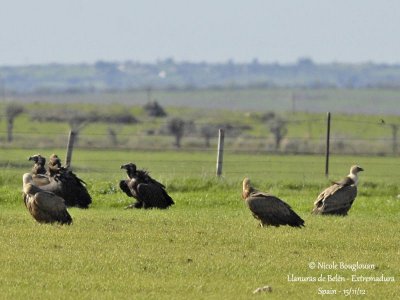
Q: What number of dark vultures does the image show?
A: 3